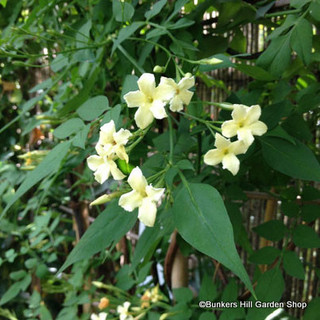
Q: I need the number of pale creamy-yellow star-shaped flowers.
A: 7